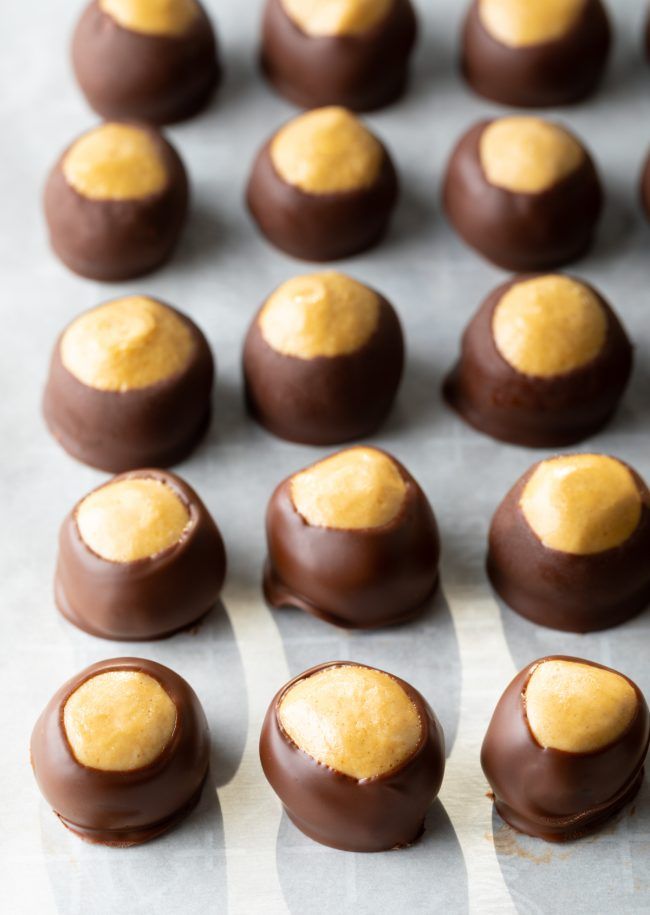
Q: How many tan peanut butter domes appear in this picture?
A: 15